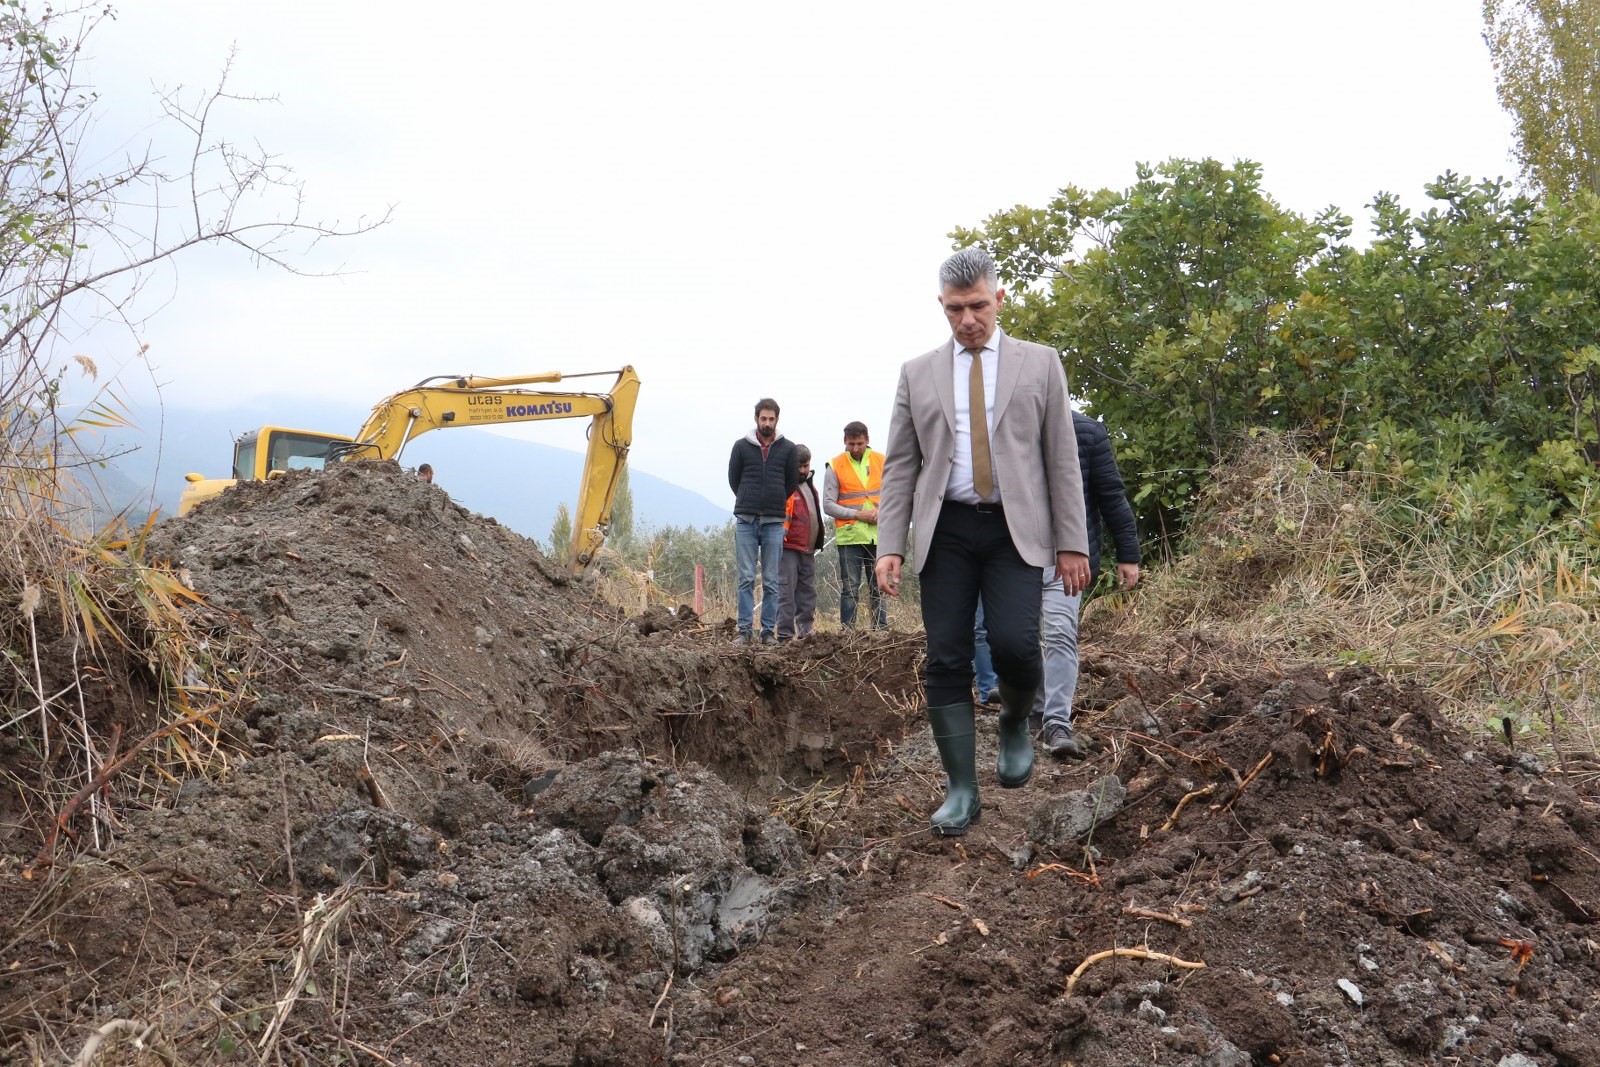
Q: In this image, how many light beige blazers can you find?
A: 1